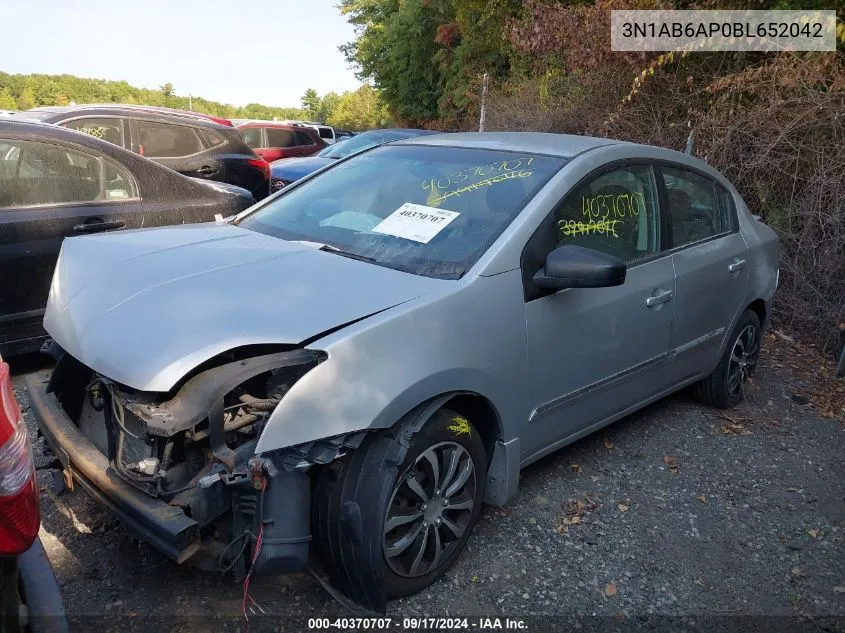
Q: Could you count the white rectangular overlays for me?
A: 1